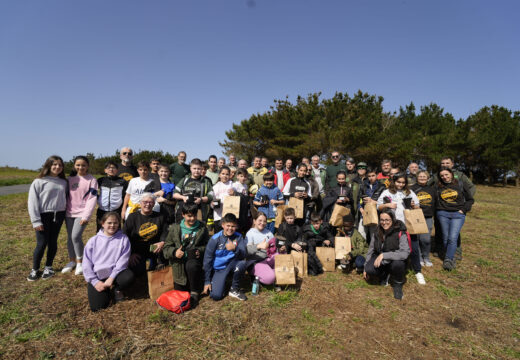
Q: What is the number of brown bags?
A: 11